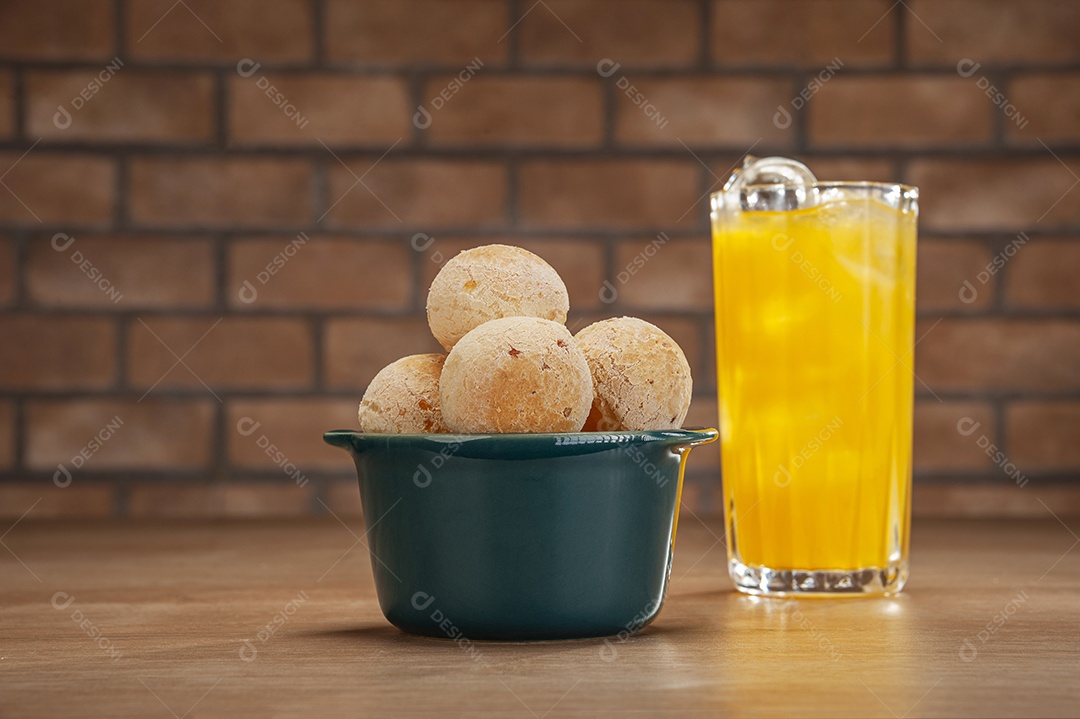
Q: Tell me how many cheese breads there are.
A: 4